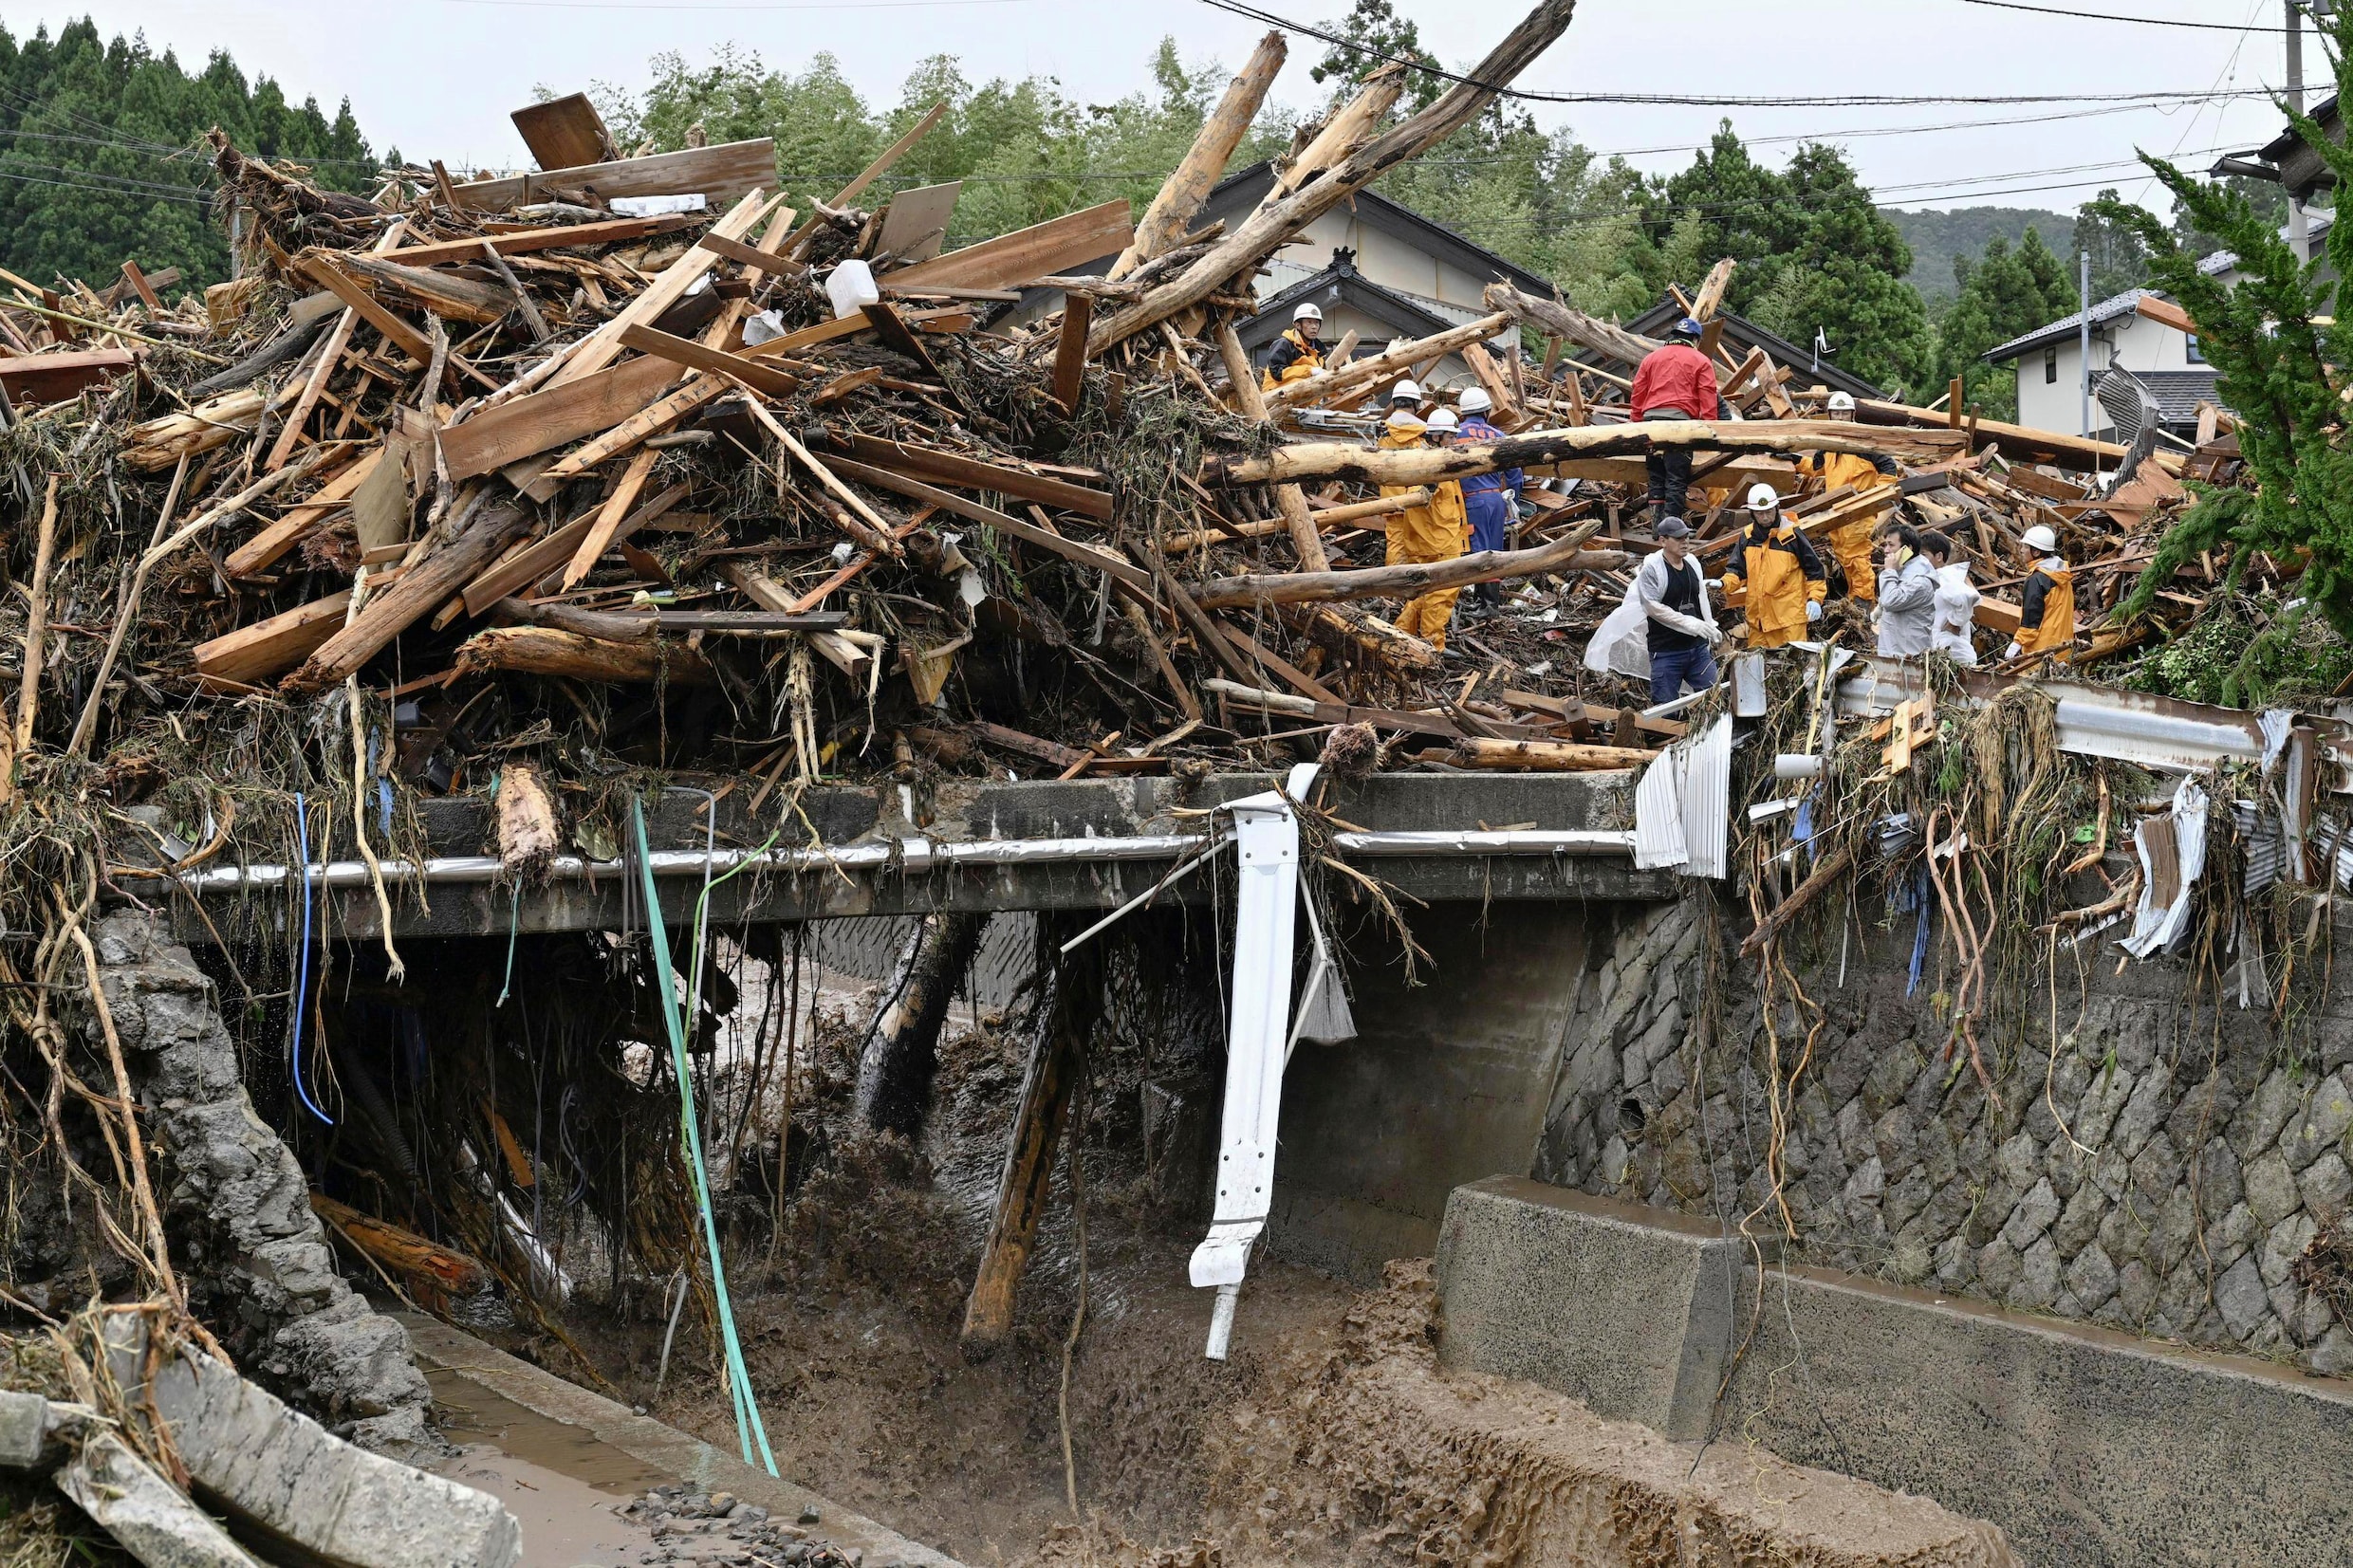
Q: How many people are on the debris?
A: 11